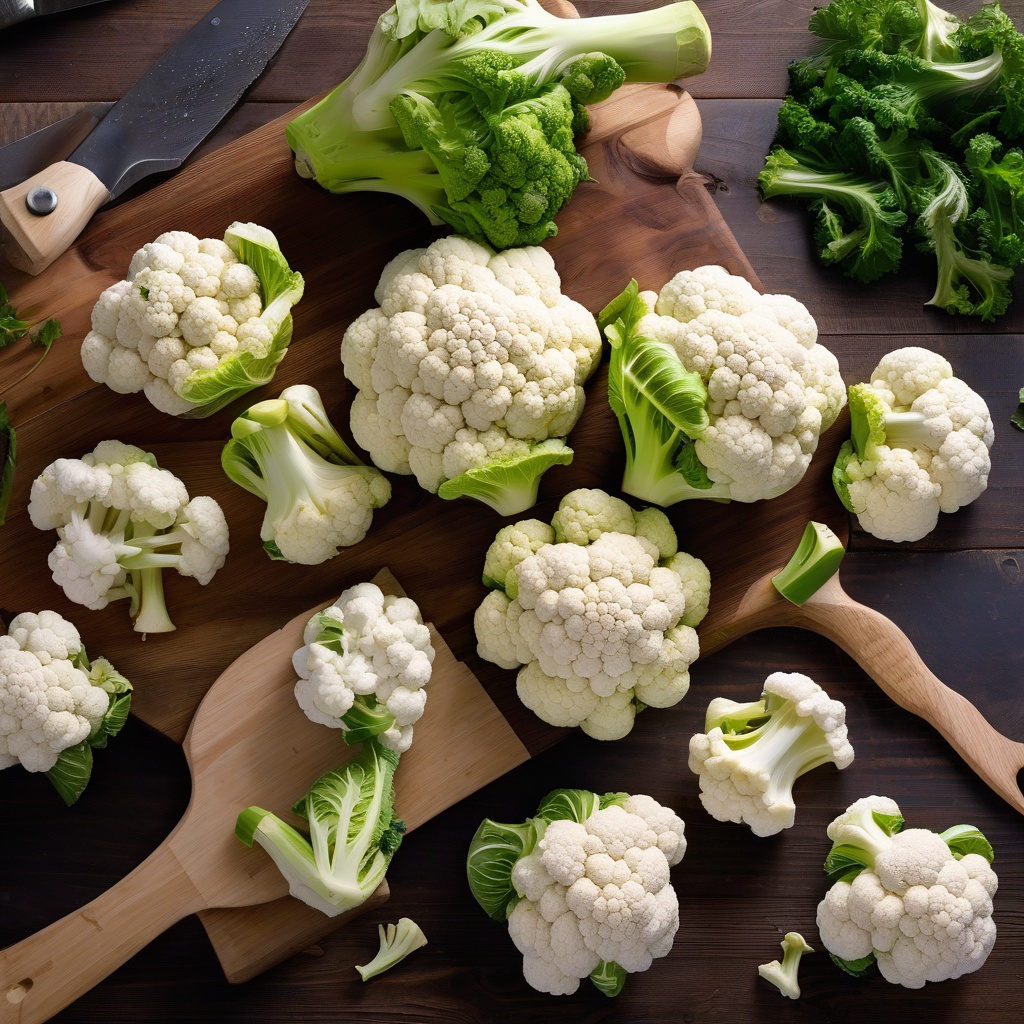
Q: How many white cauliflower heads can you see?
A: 12